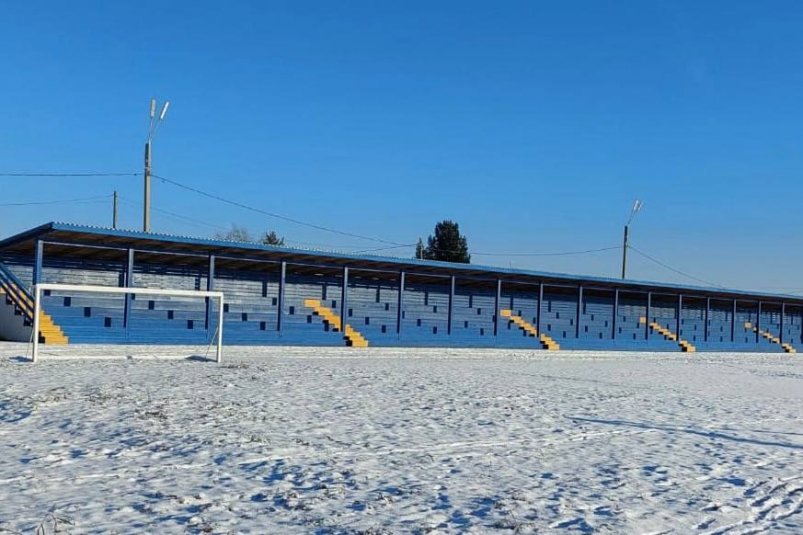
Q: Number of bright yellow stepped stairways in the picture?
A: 5